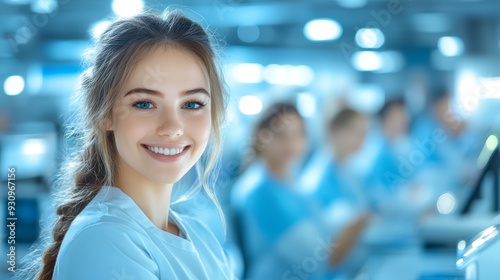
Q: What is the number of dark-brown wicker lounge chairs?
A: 0